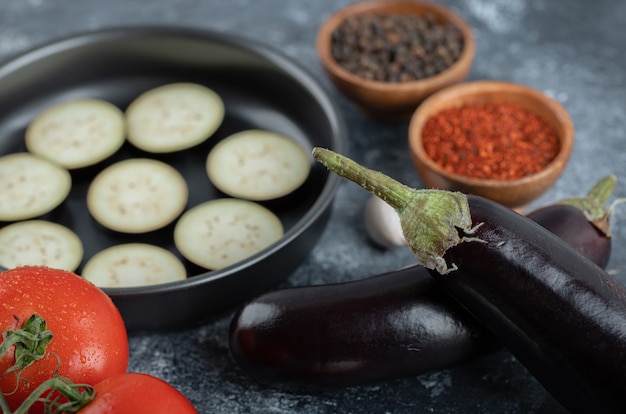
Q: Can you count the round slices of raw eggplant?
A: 8